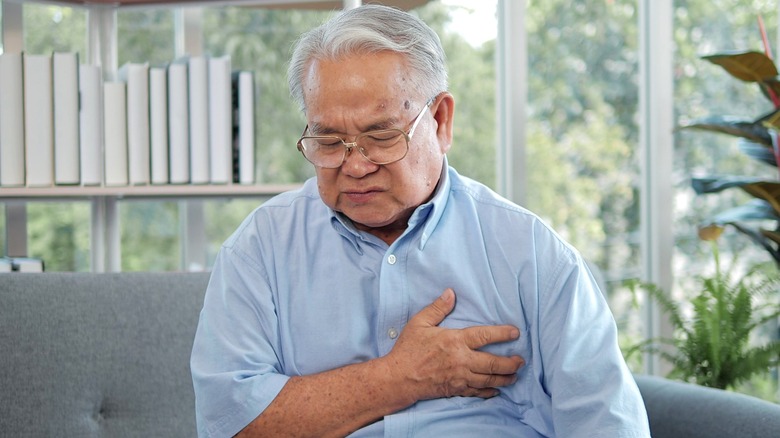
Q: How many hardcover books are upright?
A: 11